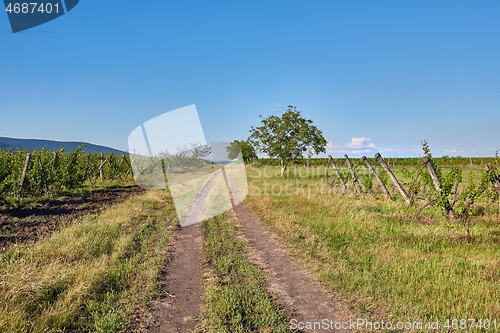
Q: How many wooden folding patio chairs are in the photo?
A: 0